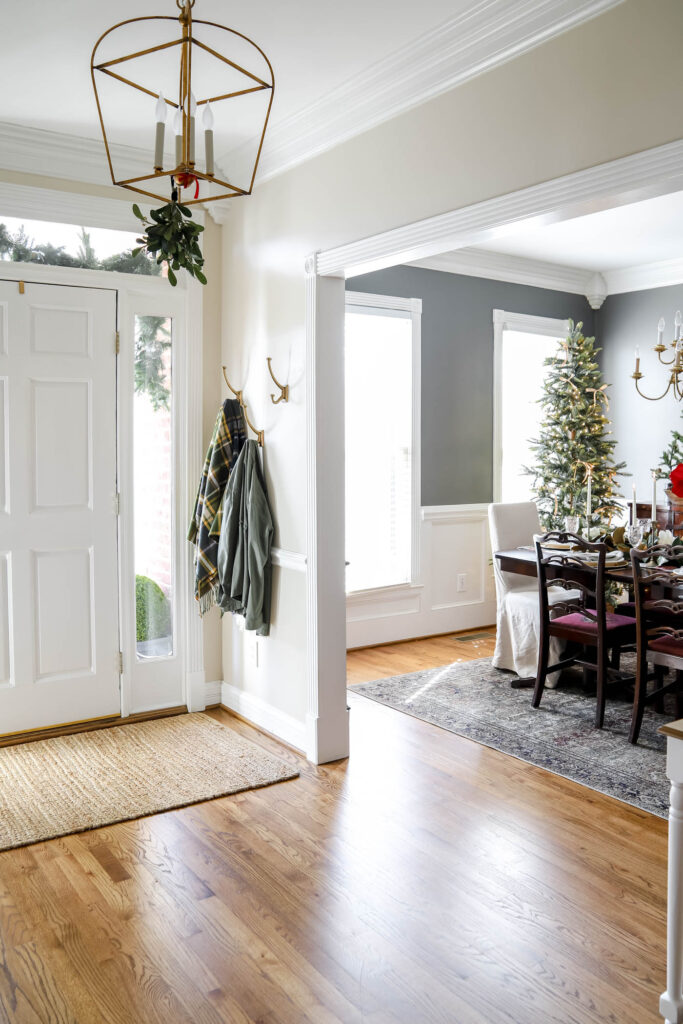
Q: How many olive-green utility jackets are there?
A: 1